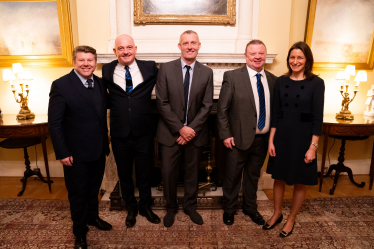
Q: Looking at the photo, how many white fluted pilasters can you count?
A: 2